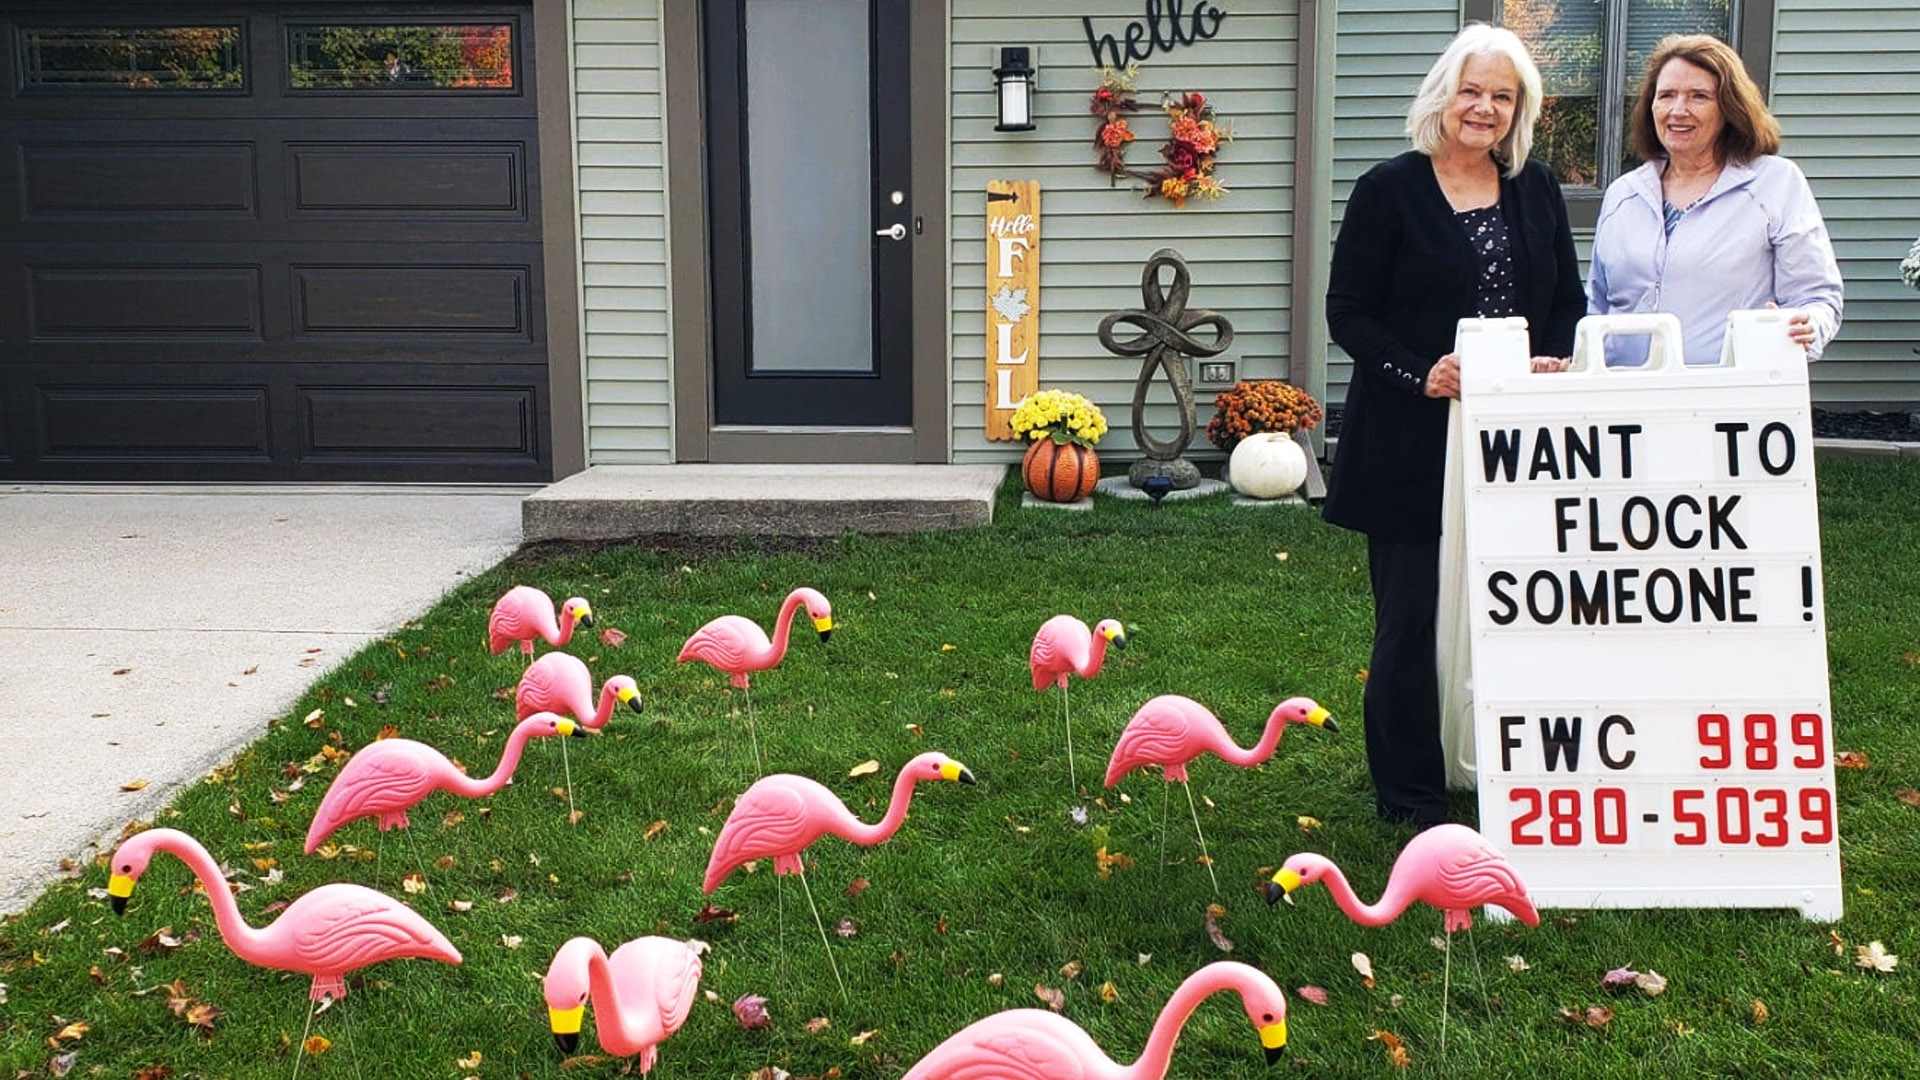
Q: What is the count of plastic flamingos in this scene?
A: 11